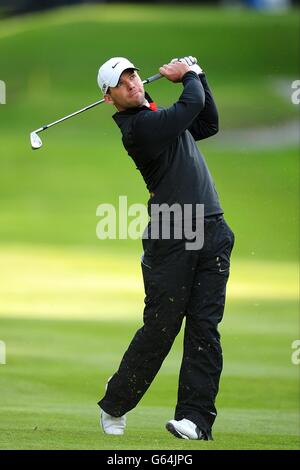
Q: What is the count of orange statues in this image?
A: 0